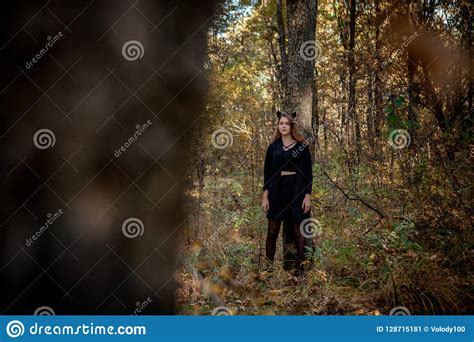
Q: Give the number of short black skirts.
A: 1